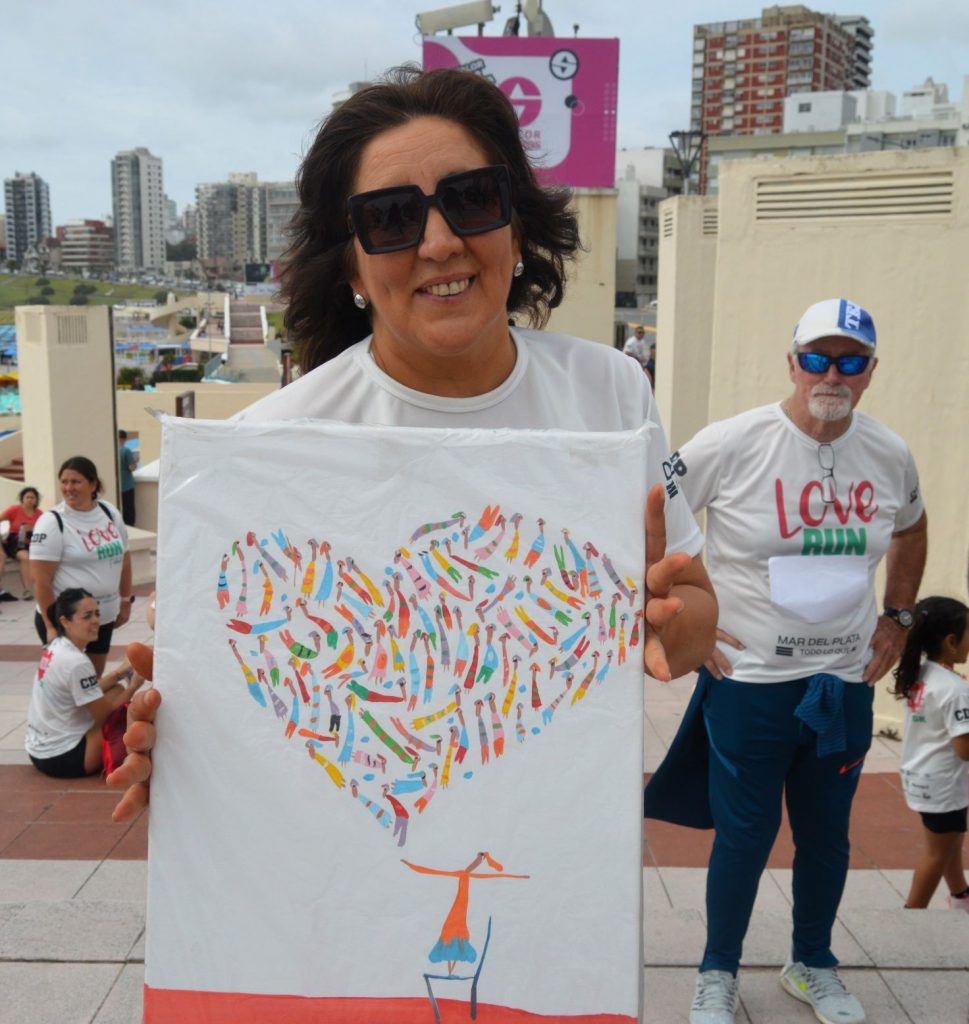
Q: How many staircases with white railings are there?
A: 1